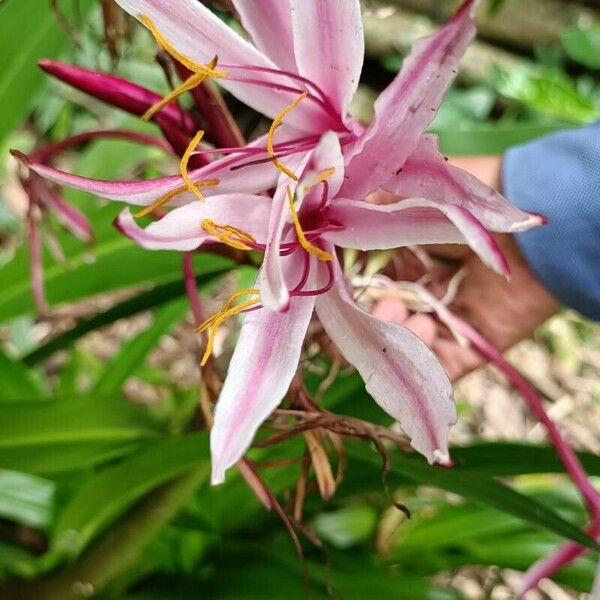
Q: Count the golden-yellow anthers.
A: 11